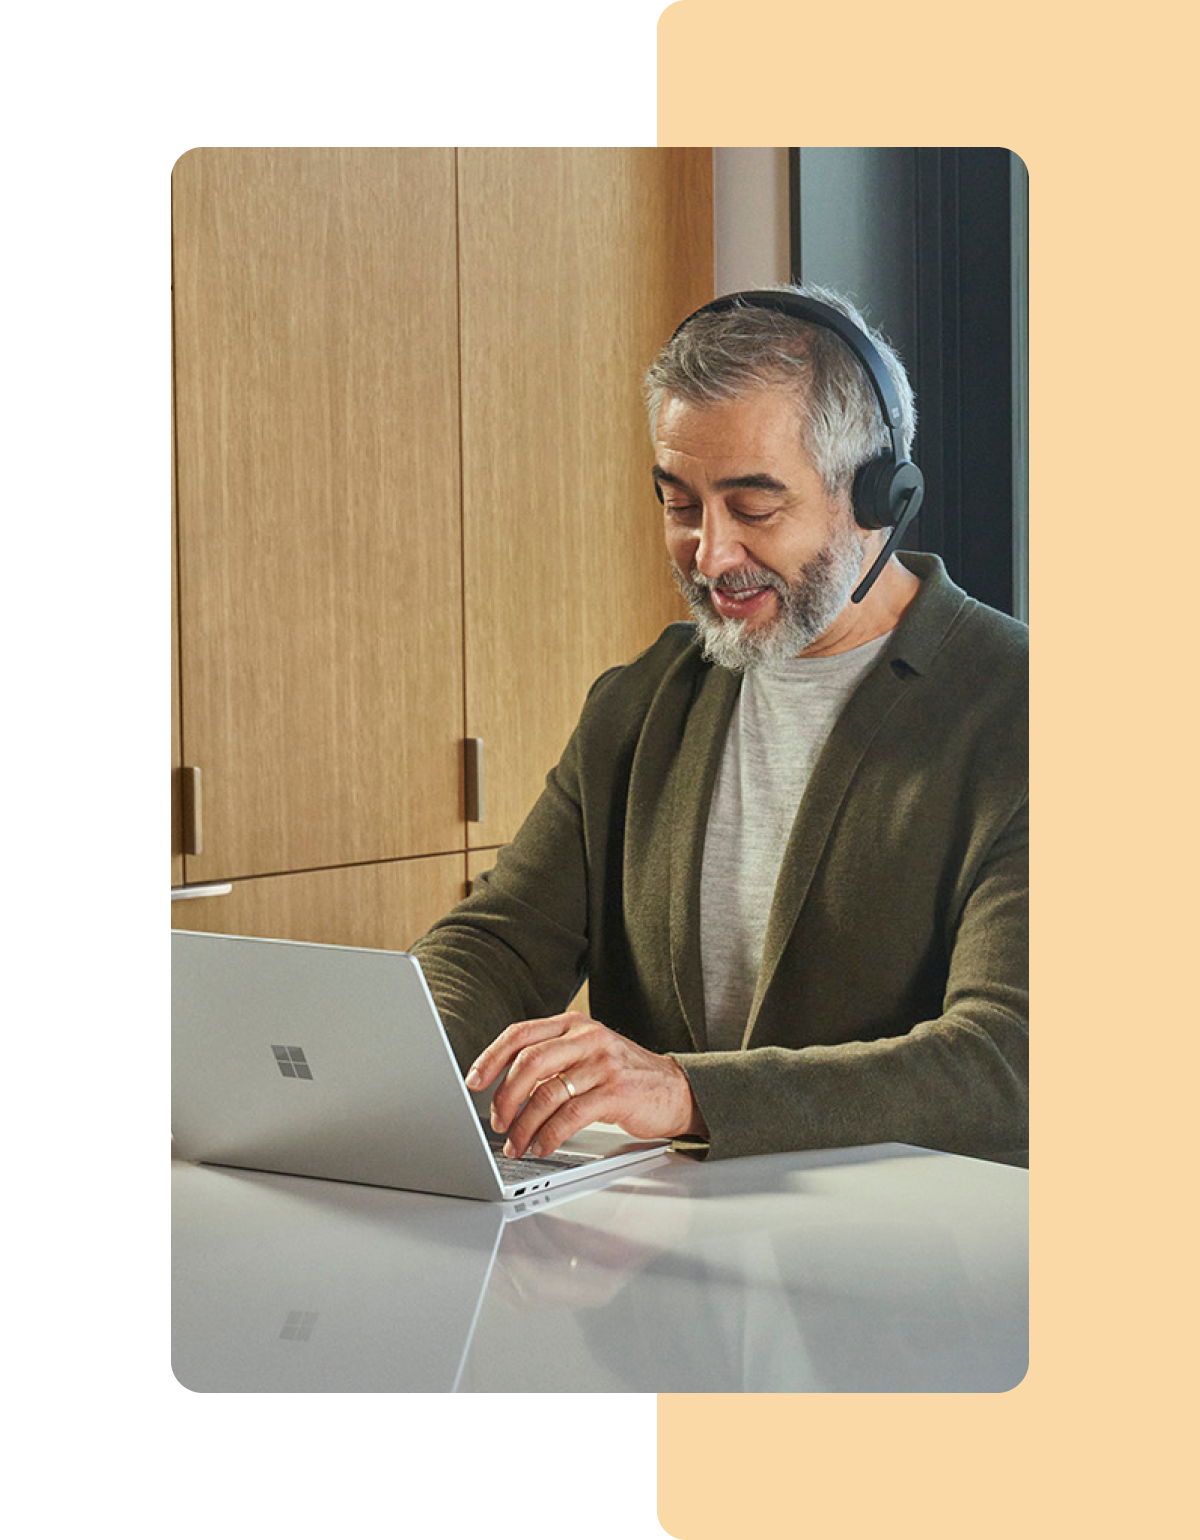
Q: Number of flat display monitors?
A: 0